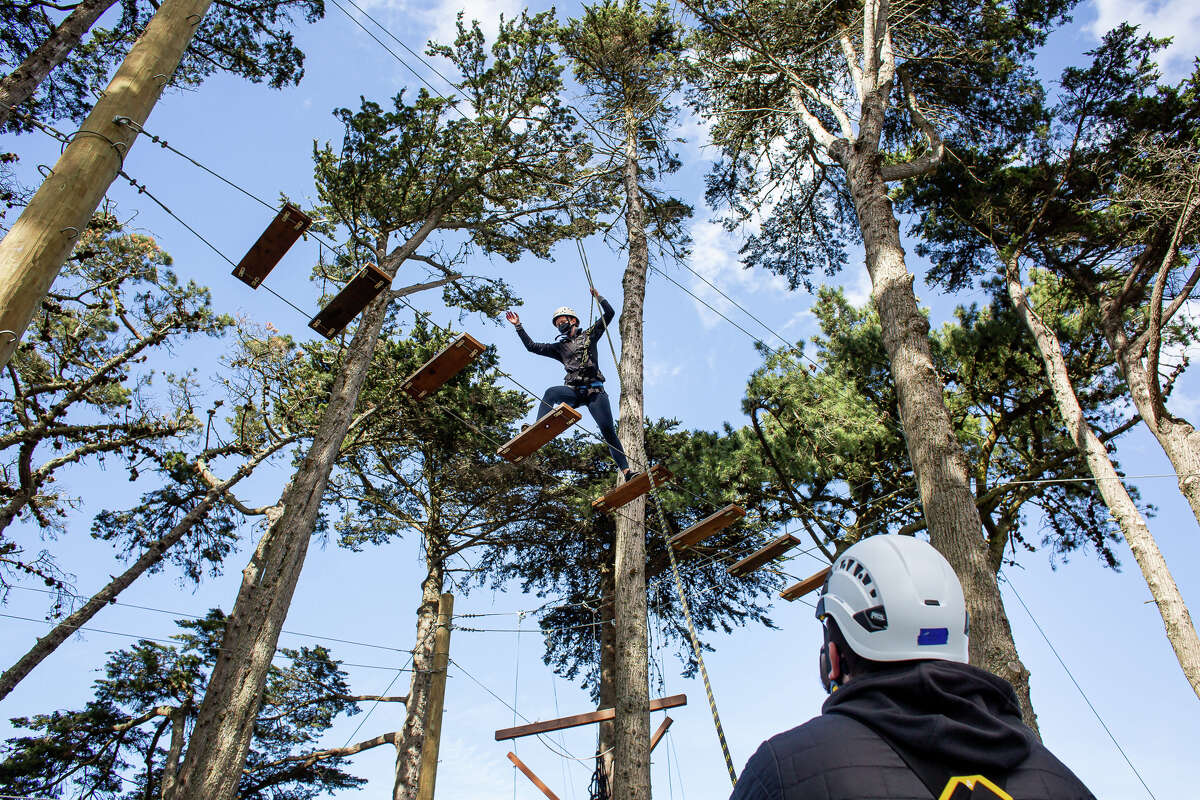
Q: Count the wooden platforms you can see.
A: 8